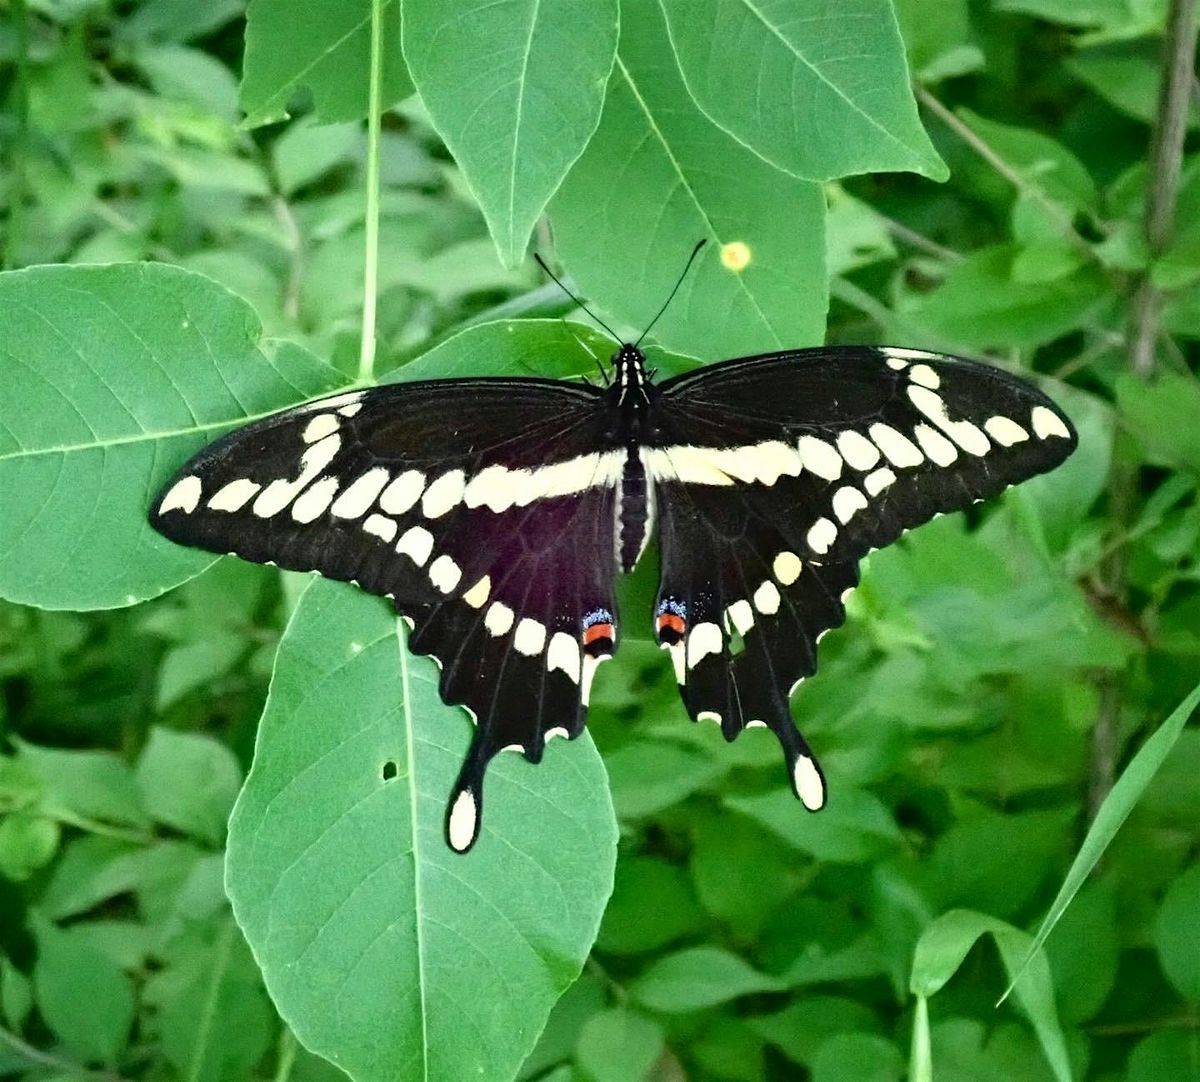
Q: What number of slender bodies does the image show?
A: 1